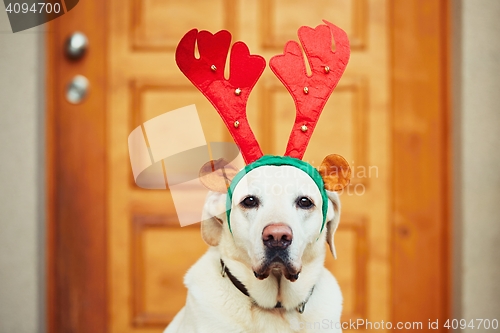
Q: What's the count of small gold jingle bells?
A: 6